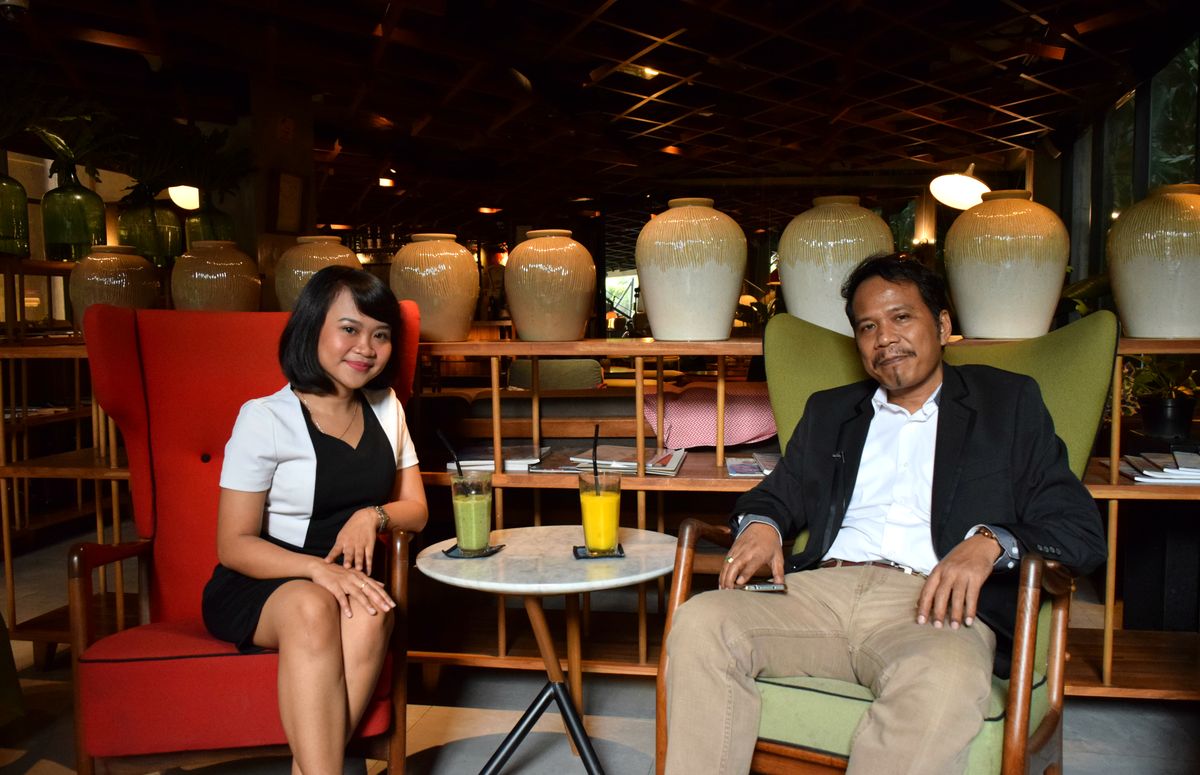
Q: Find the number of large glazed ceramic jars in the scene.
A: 9